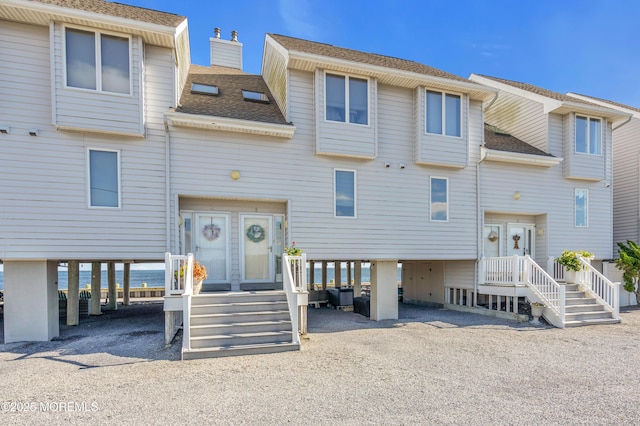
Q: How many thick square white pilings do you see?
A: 2